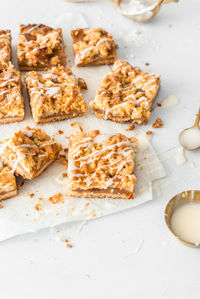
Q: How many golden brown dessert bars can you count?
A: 9